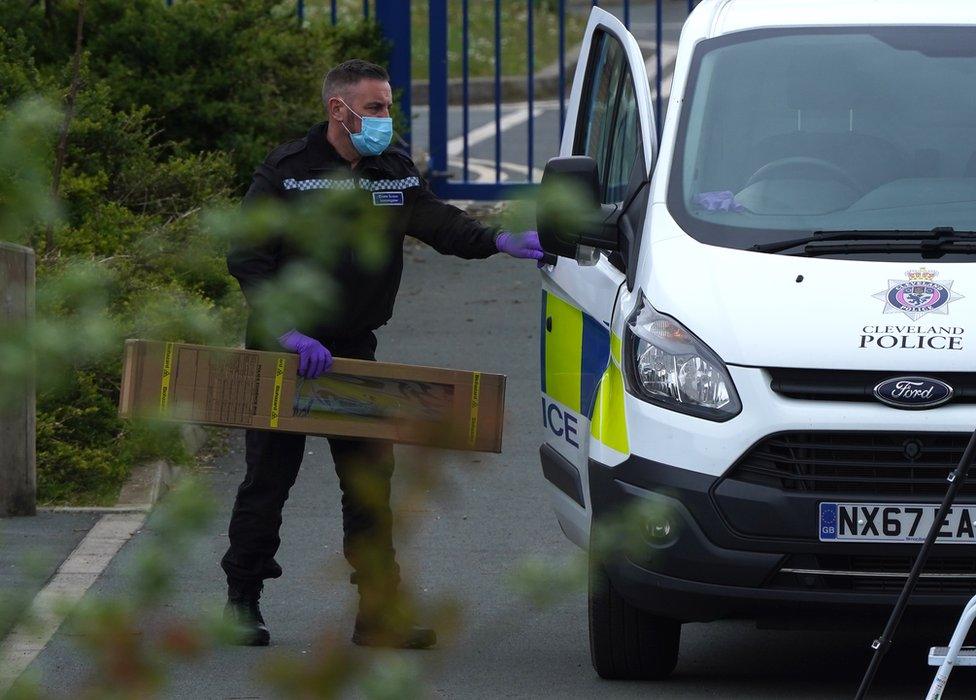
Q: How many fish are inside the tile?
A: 0